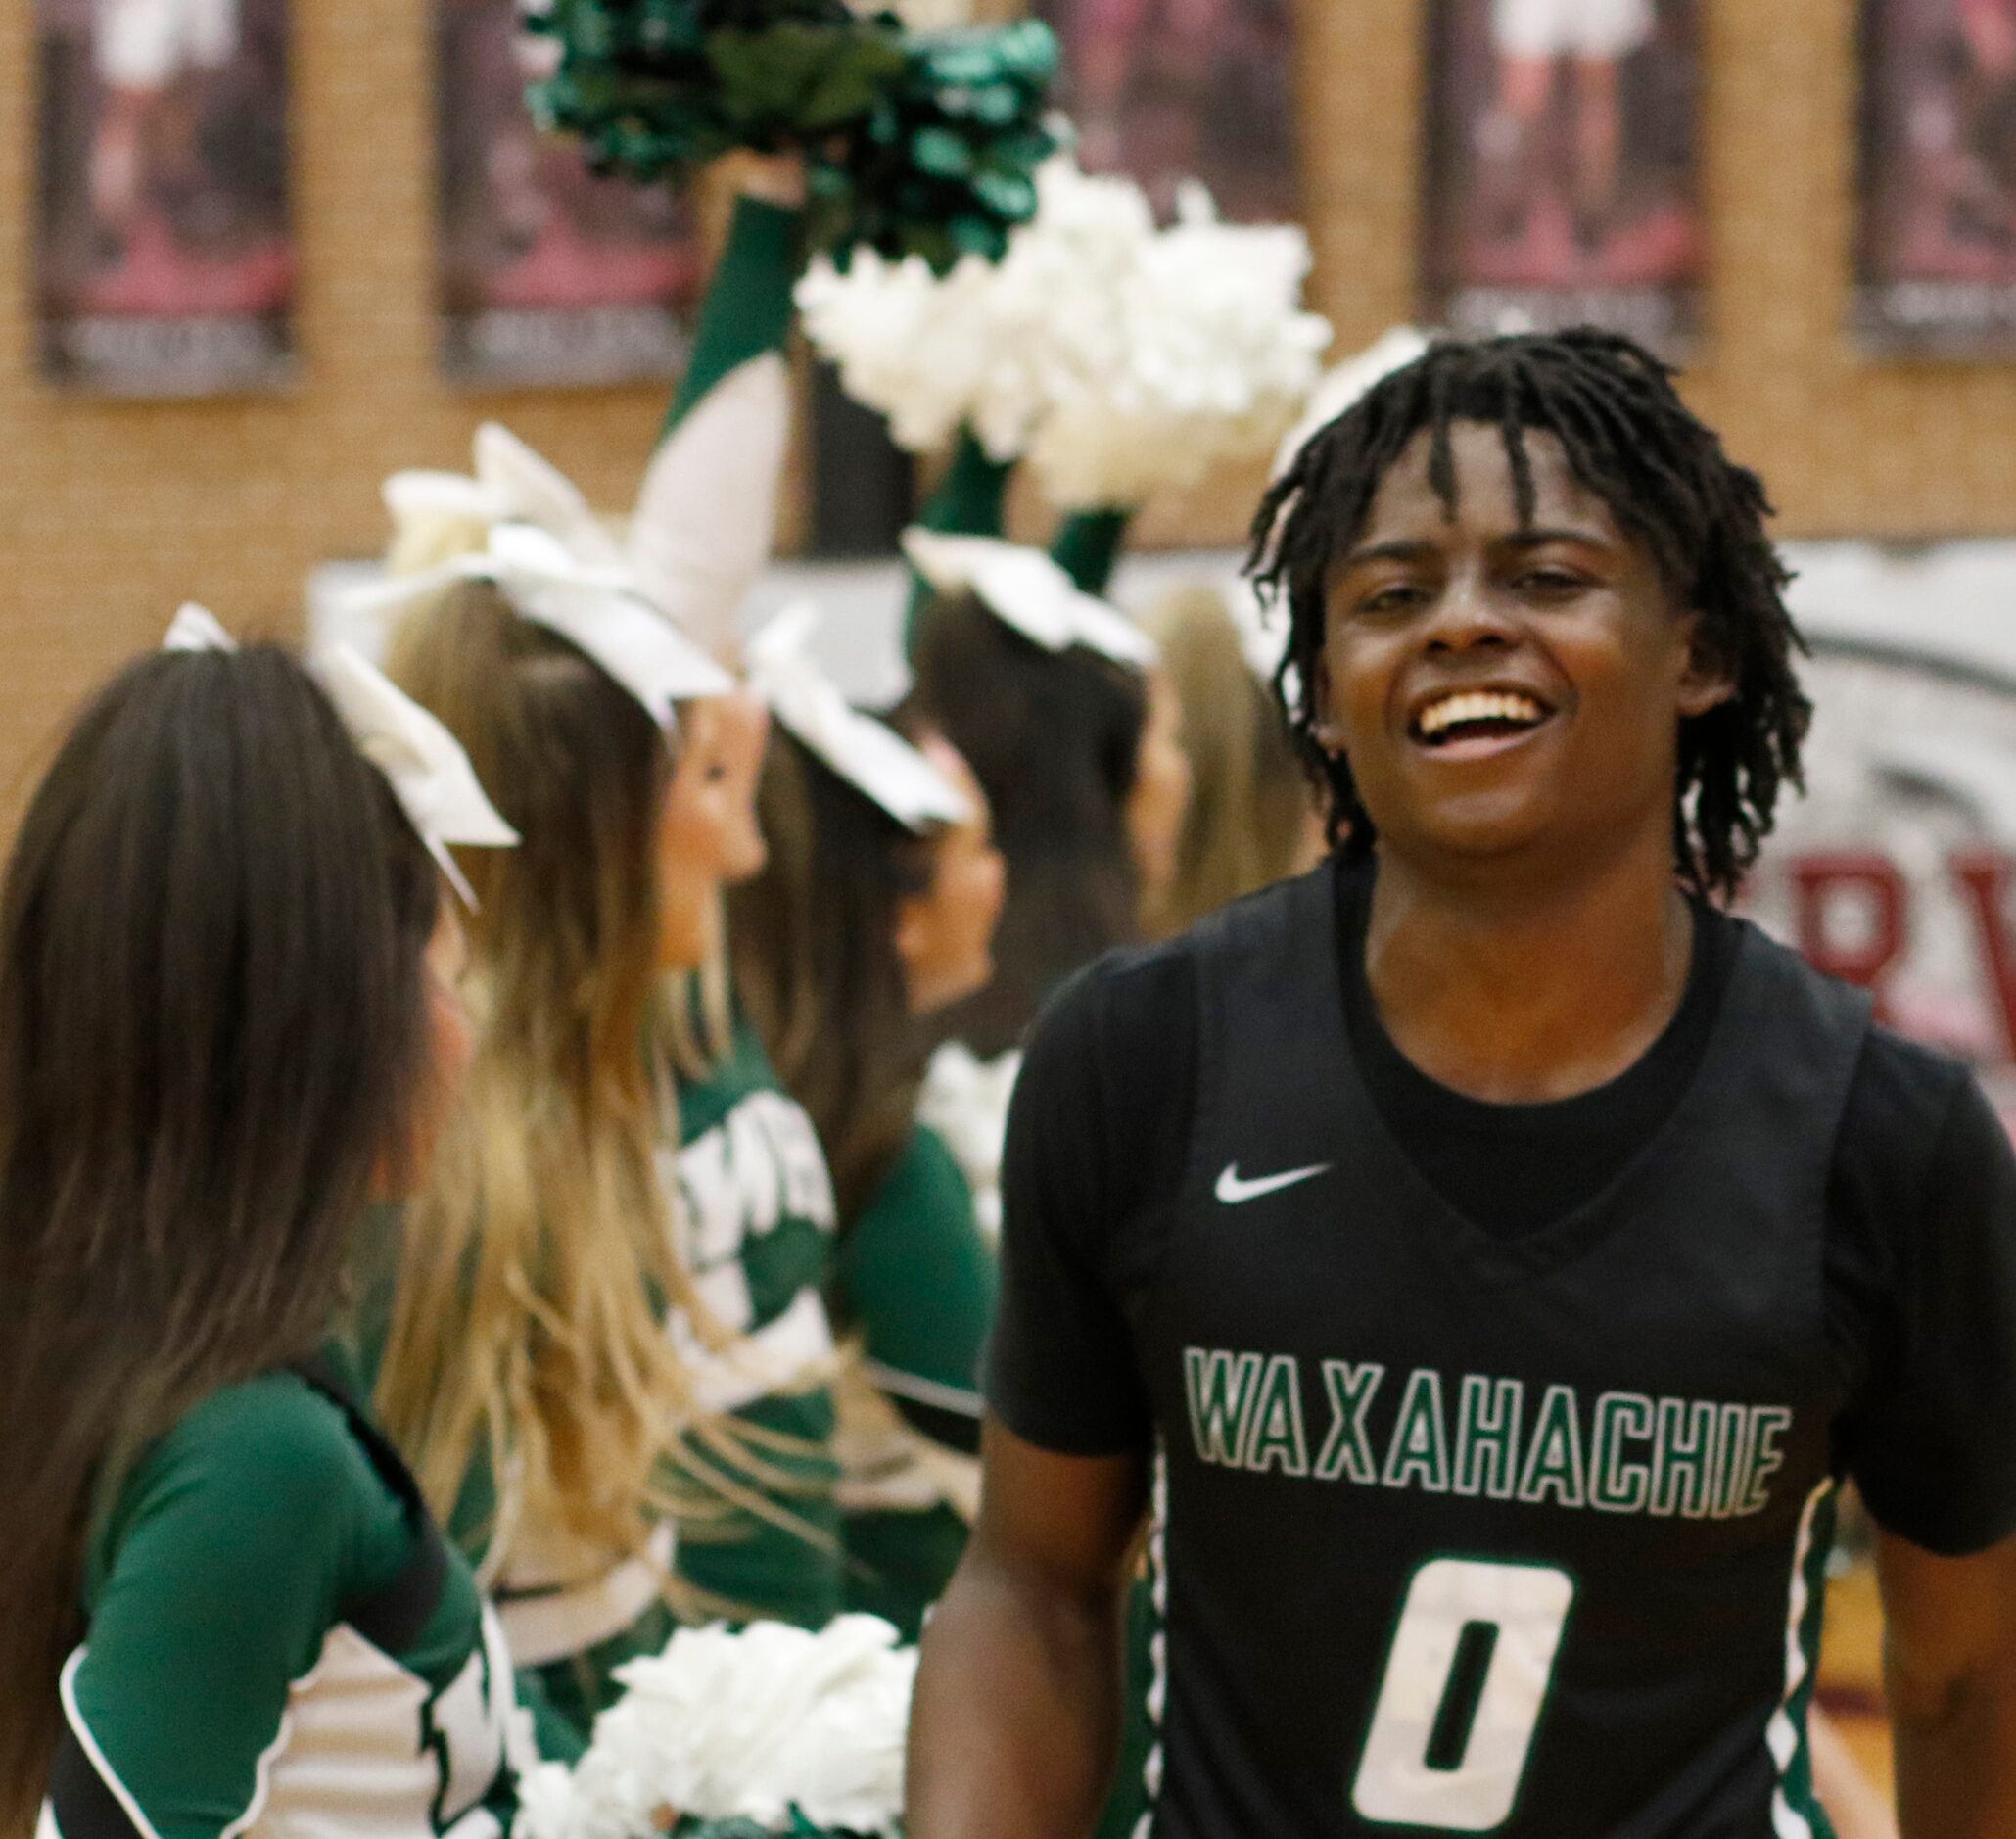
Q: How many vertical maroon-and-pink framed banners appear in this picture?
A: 5